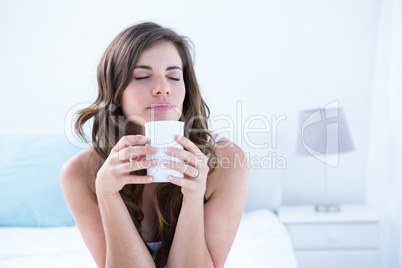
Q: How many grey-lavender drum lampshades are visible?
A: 1